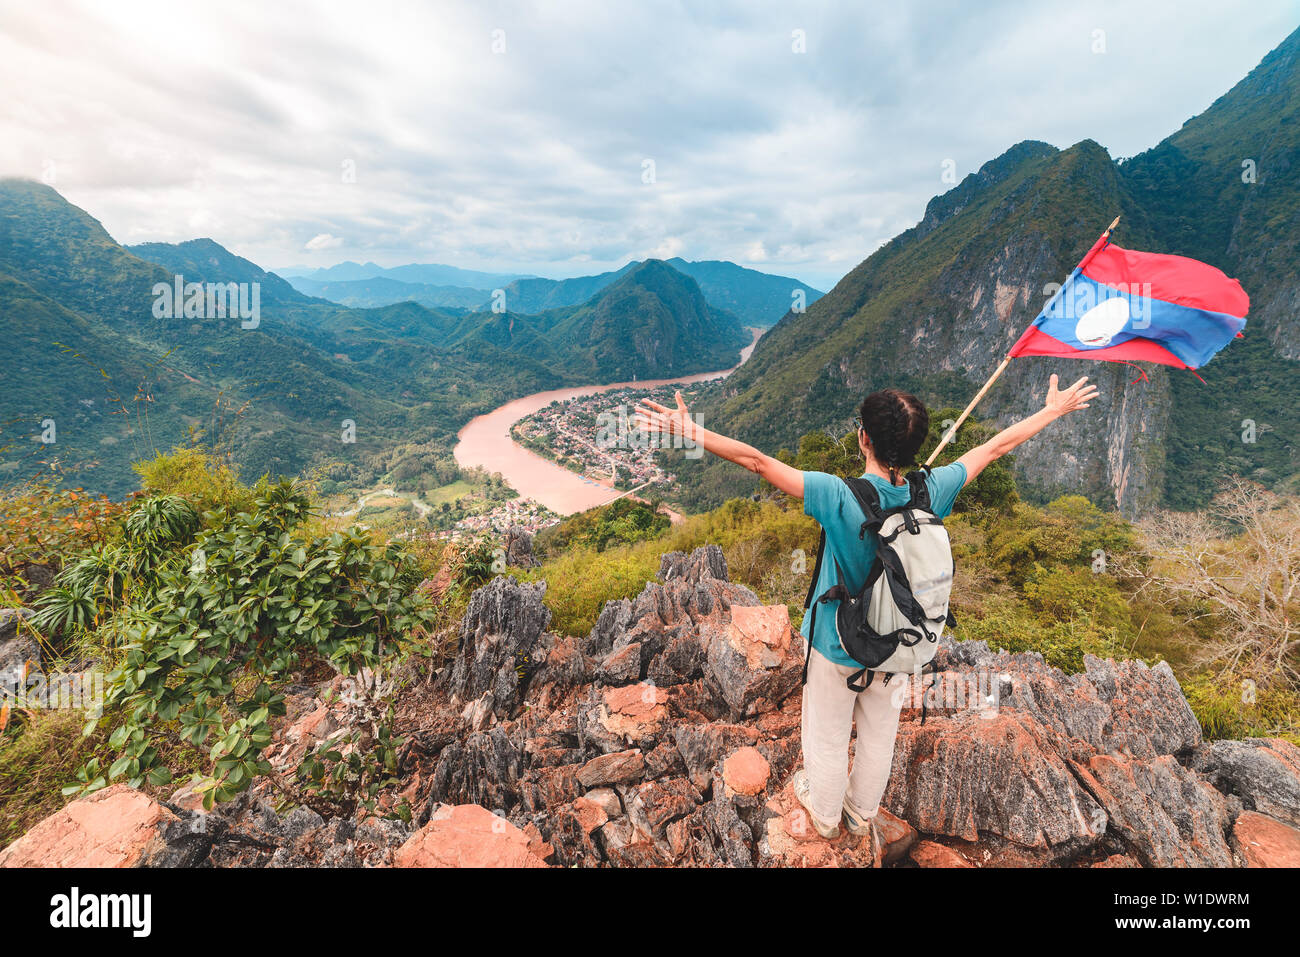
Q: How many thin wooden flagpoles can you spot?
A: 1